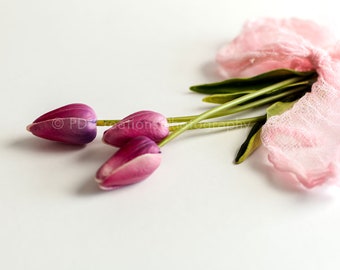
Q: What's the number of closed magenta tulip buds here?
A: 3